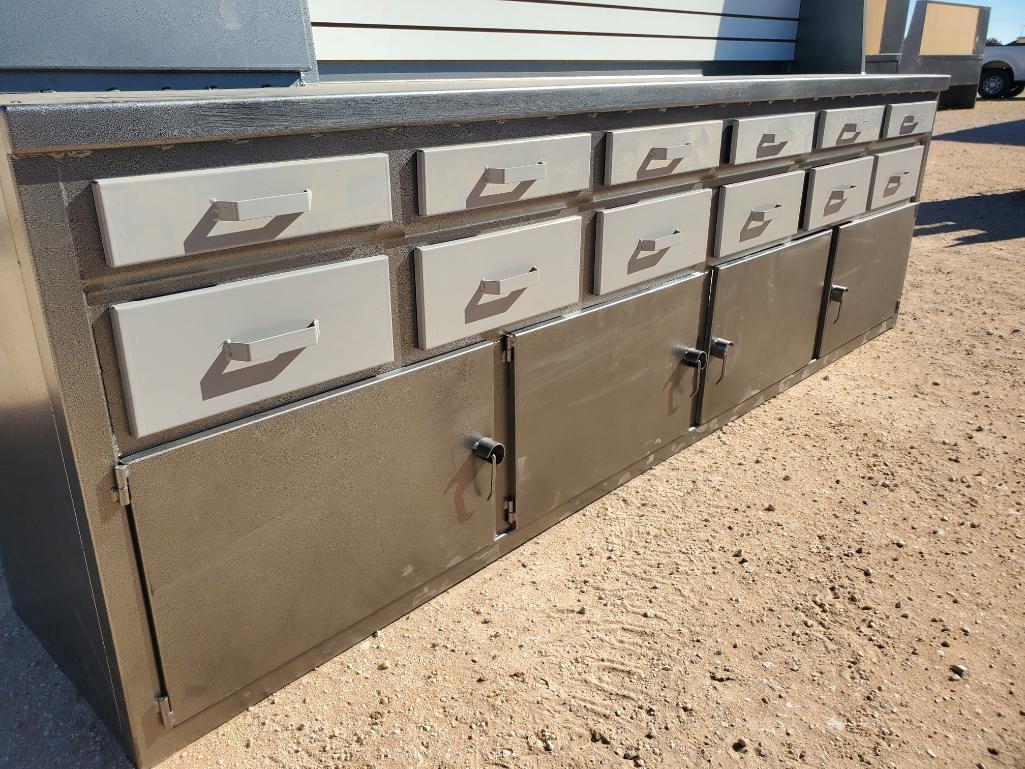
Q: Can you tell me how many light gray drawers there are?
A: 12